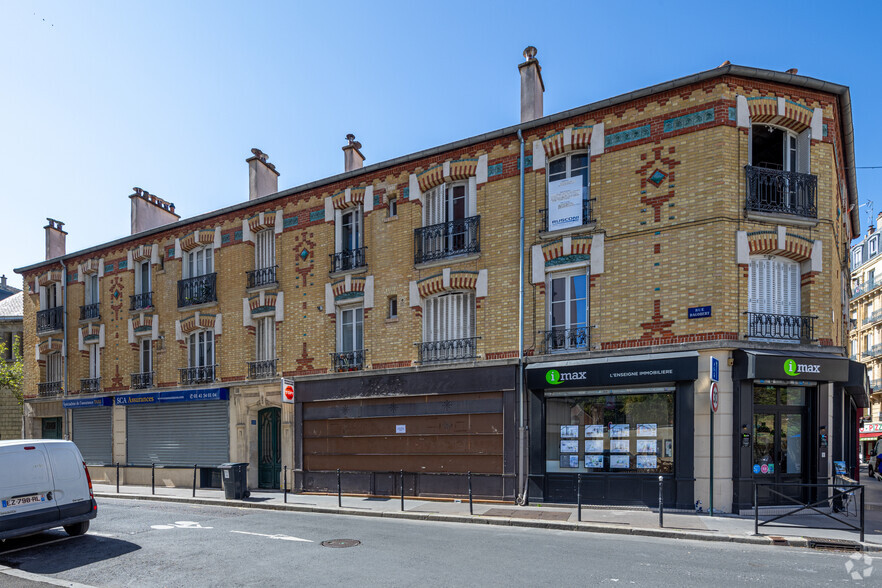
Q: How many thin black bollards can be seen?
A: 9